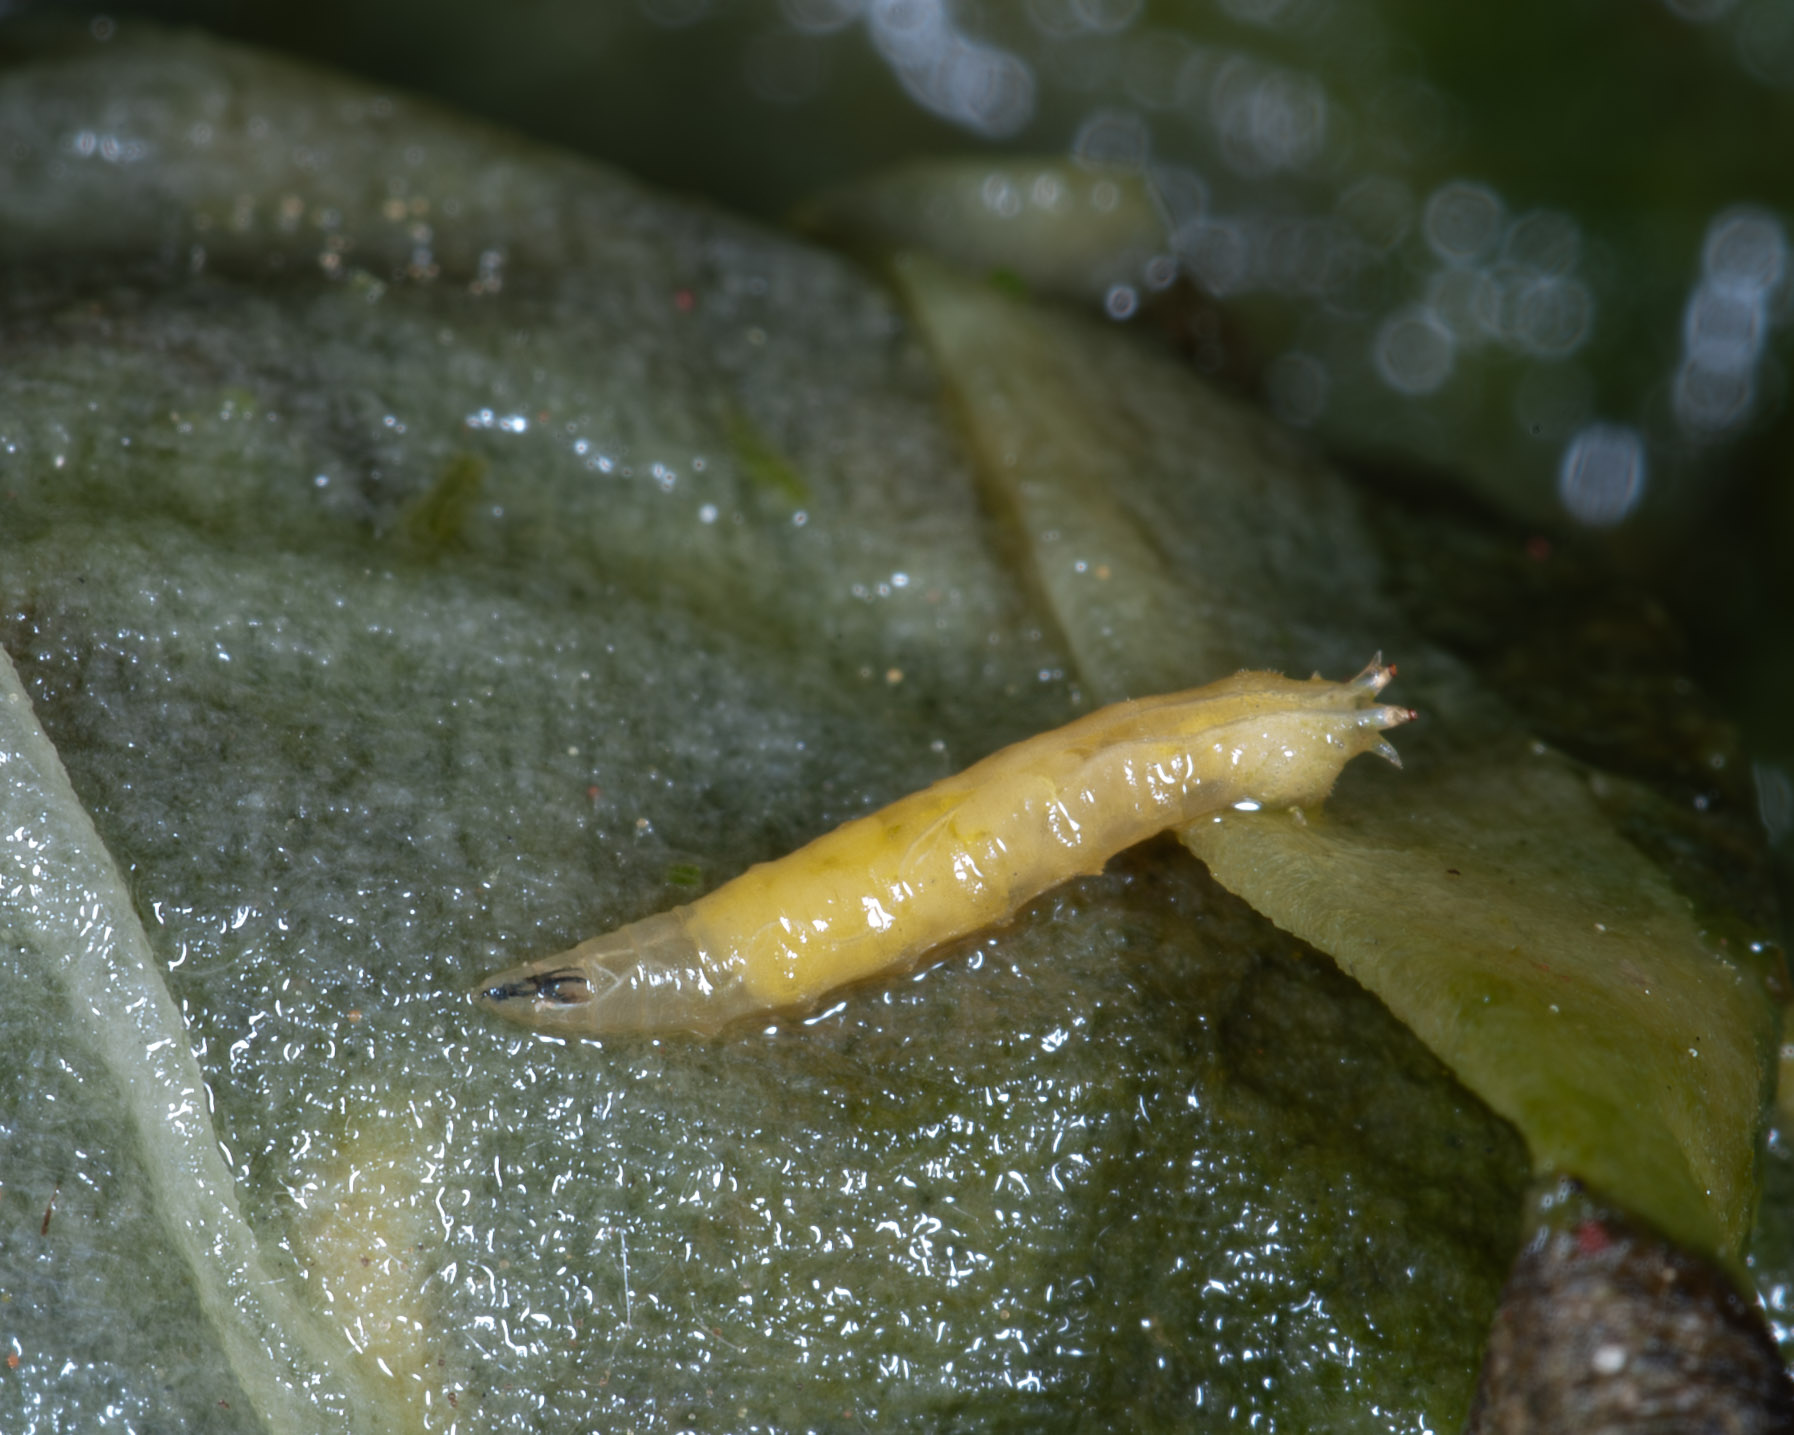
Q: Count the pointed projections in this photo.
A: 4